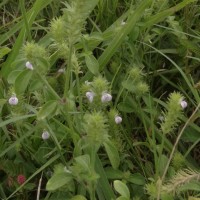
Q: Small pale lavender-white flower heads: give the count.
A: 7